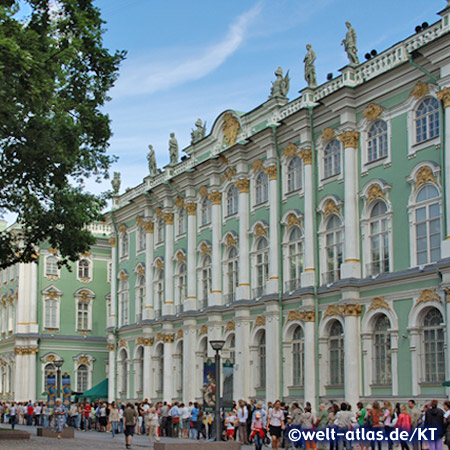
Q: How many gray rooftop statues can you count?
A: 7